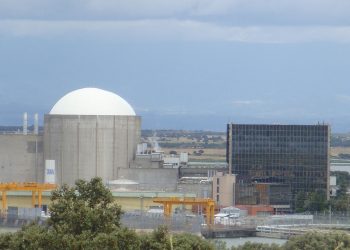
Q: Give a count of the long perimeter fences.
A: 1